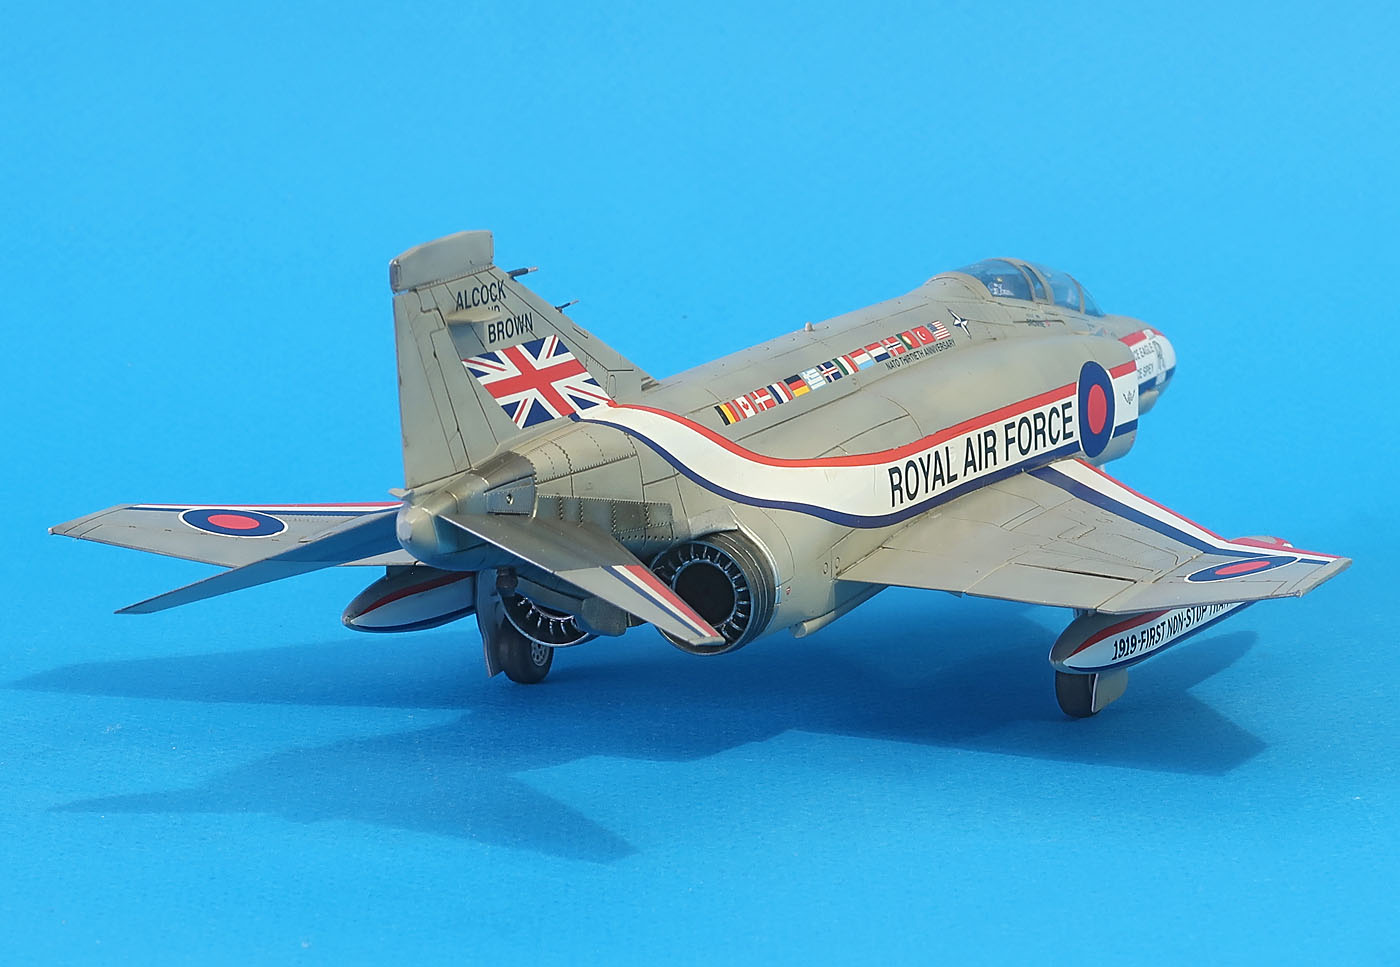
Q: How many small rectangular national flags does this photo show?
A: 14